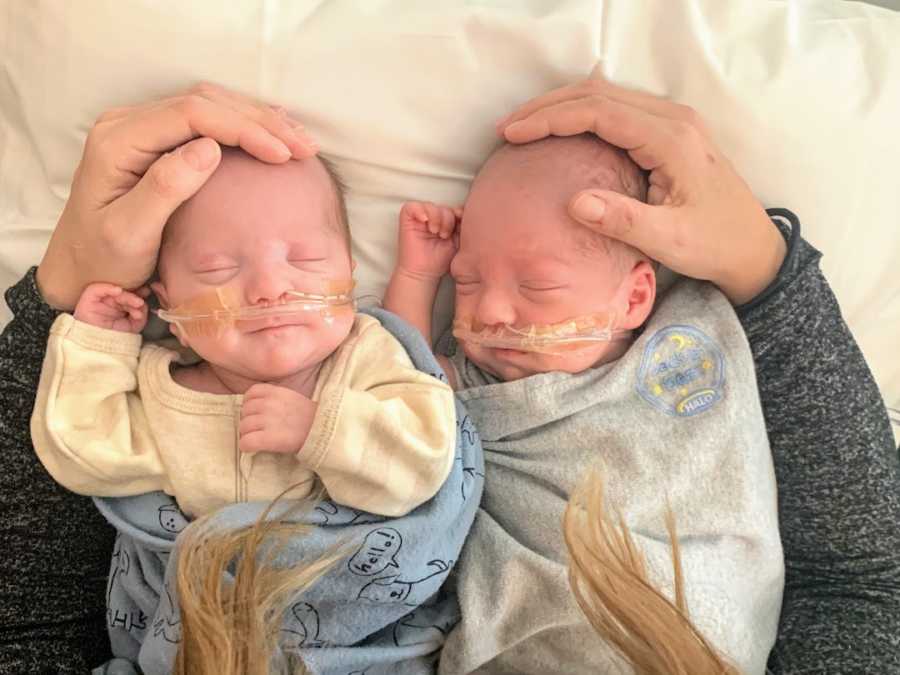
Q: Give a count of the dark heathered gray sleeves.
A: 2